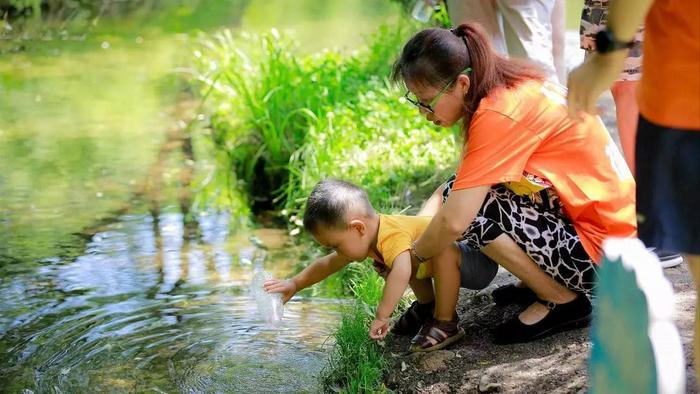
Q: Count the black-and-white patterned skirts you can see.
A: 1